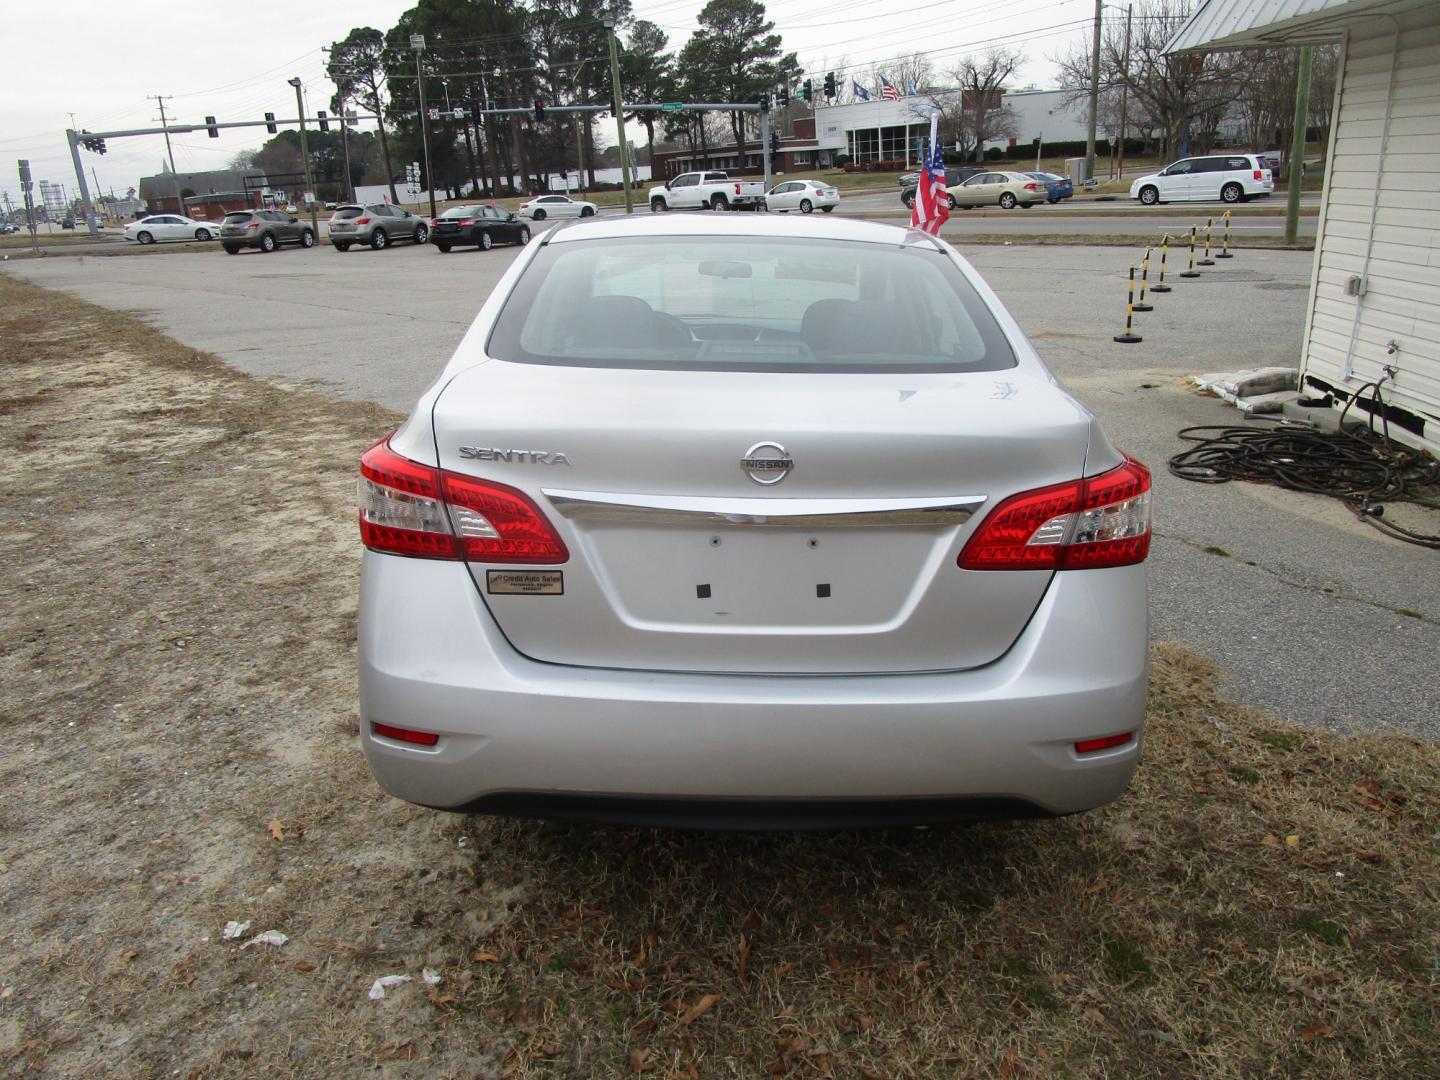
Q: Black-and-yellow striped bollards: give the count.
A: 6